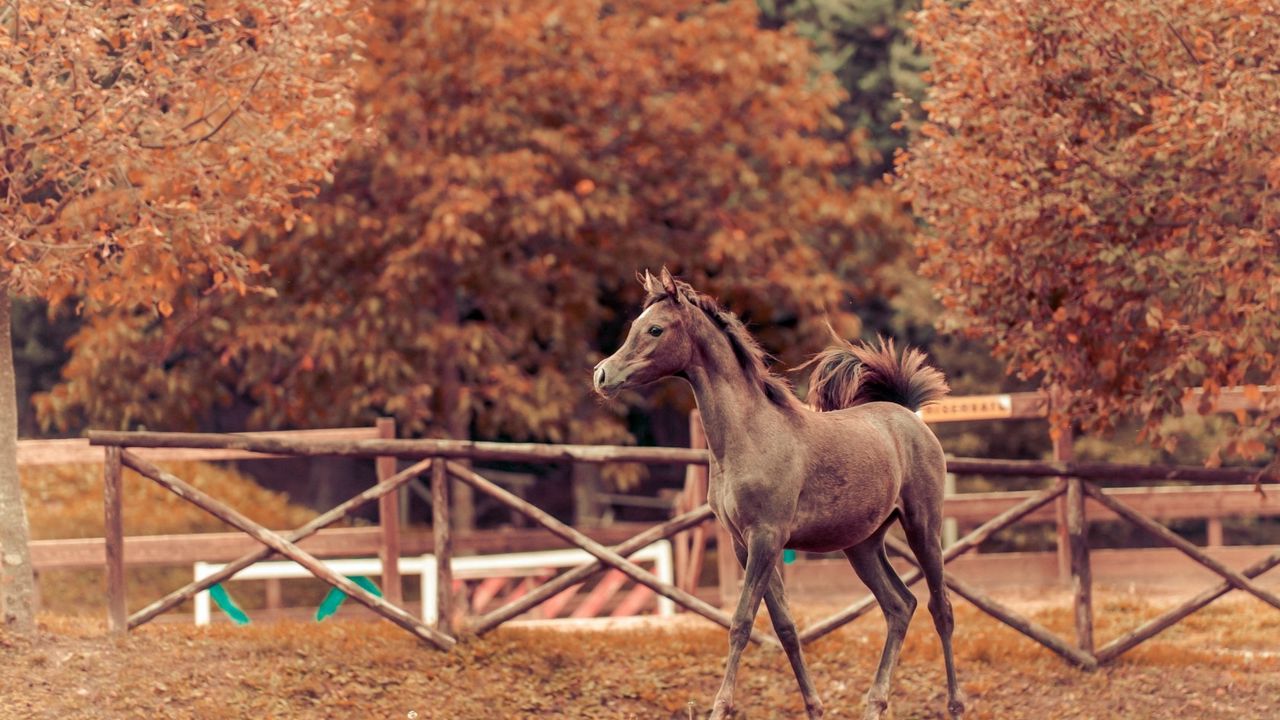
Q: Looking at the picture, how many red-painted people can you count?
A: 0